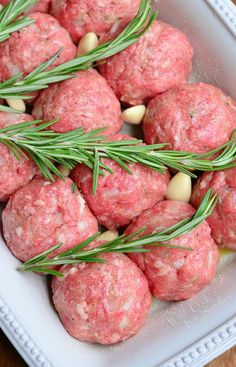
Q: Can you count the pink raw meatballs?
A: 12